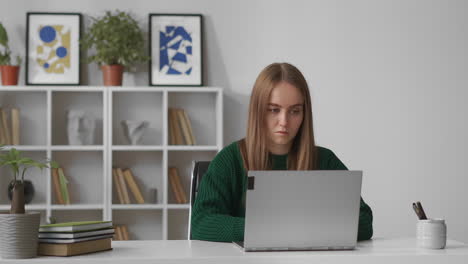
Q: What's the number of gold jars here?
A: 0